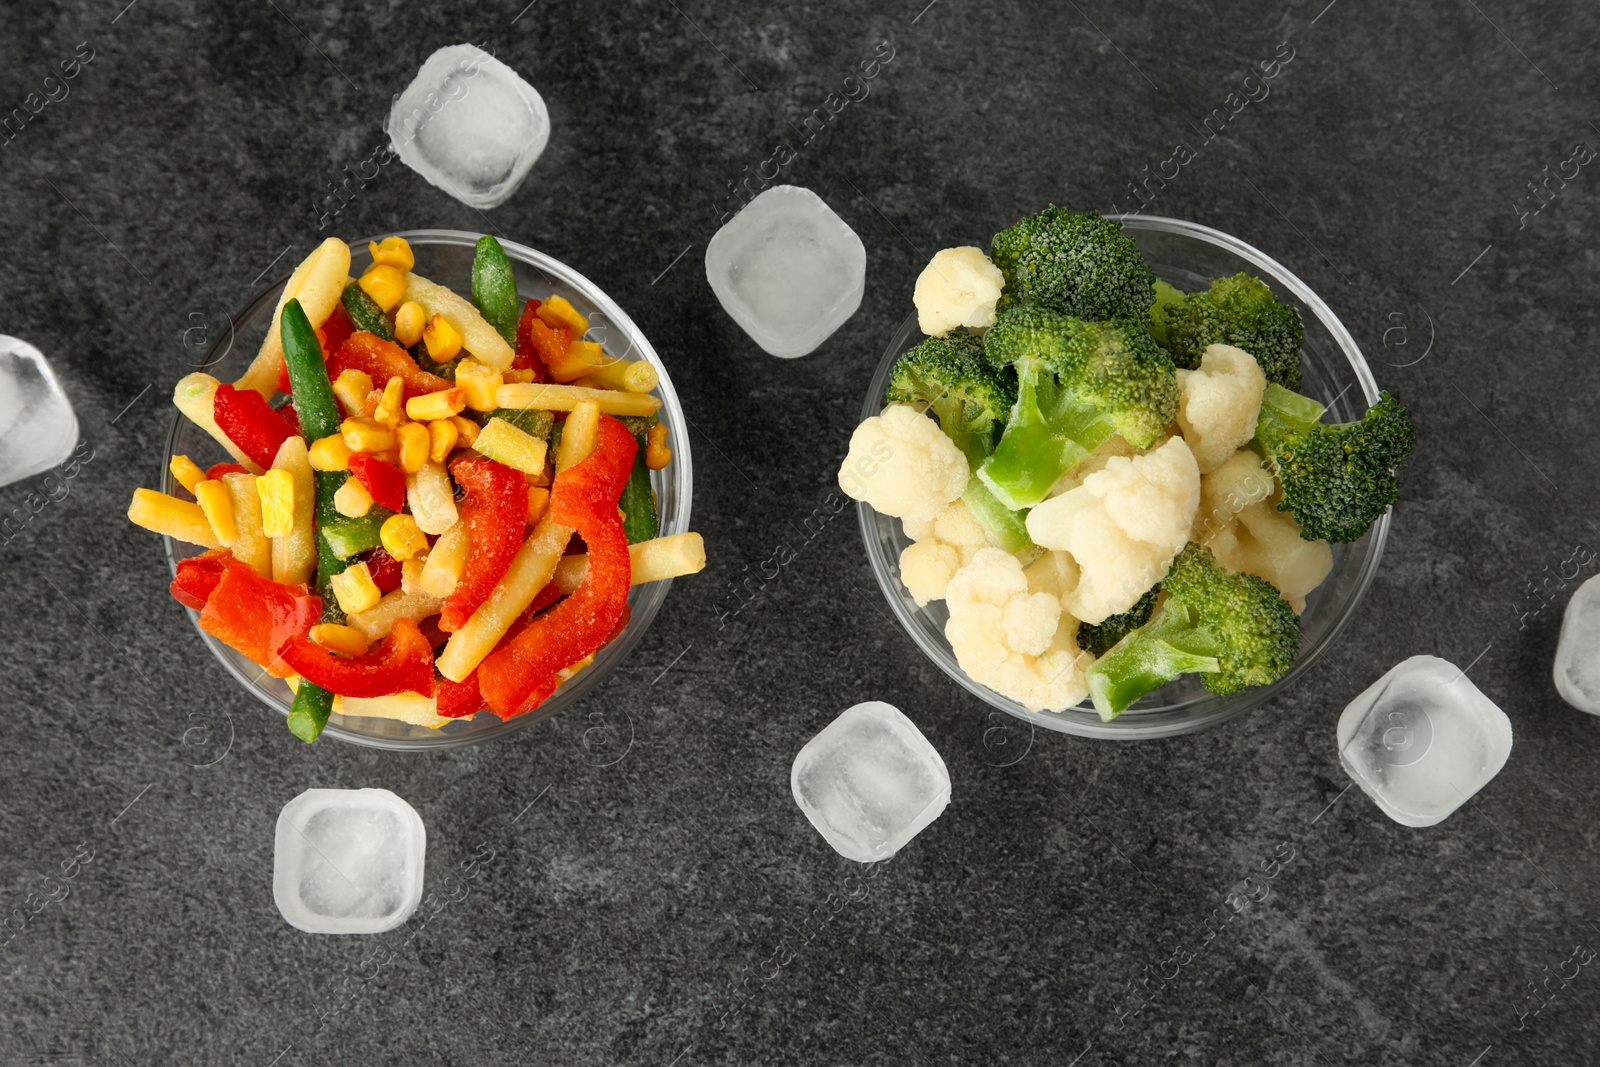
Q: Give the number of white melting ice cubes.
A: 7